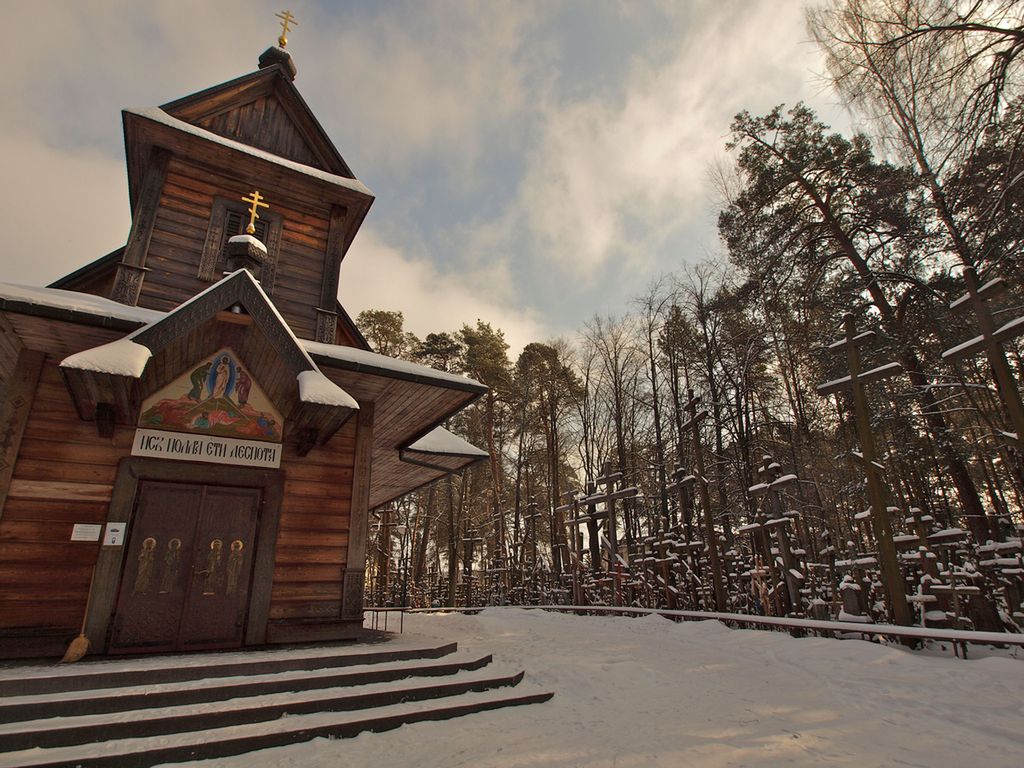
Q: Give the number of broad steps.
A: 4